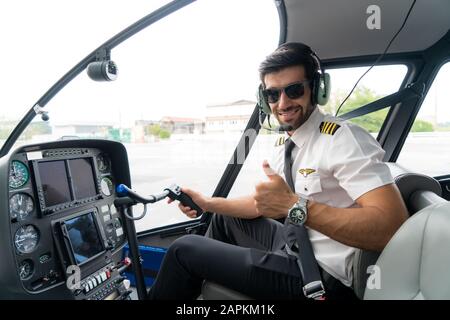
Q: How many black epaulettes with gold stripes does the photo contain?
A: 2